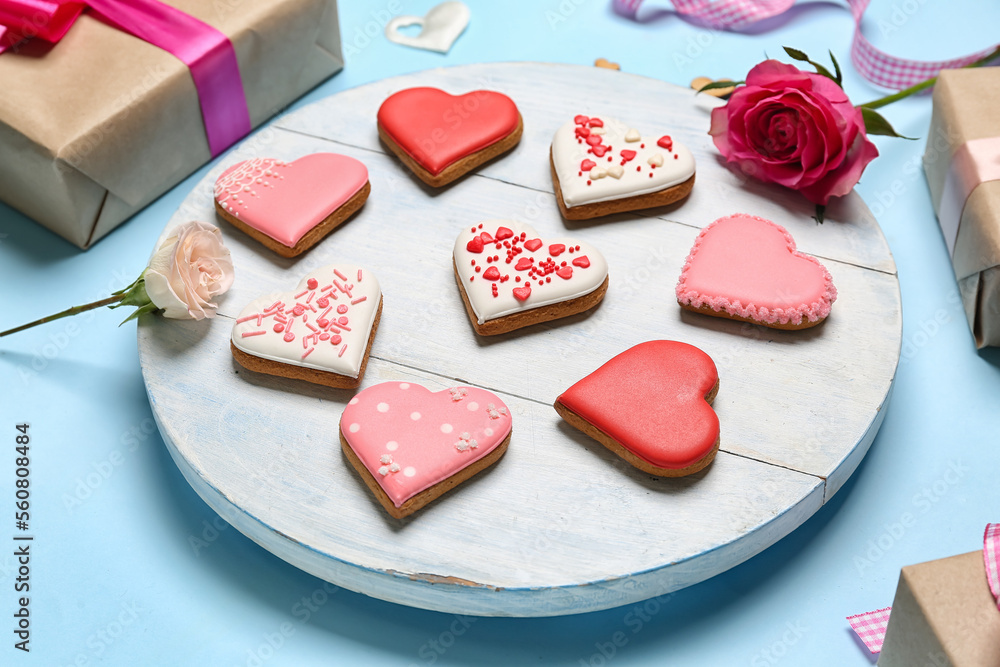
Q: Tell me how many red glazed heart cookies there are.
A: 2